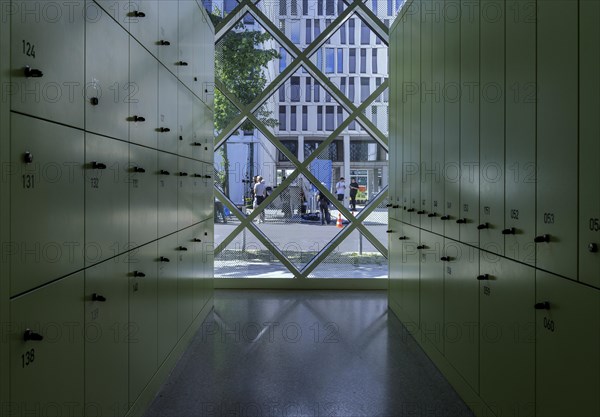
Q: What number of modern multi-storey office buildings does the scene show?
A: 1